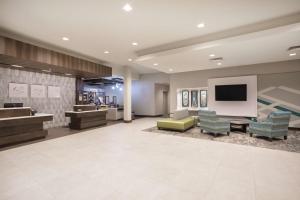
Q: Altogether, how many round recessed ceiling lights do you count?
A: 11